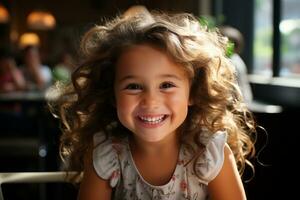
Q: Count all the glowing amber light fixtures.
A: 3